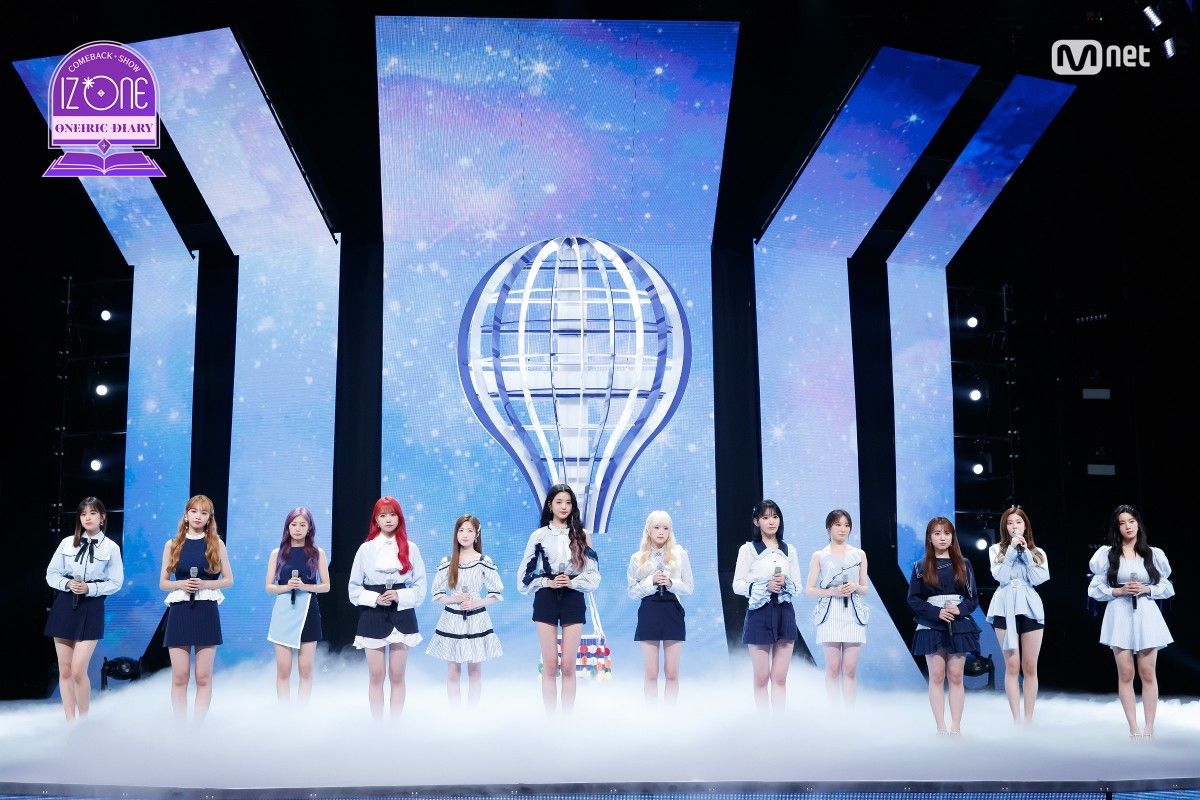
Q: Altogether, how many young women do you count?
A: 12